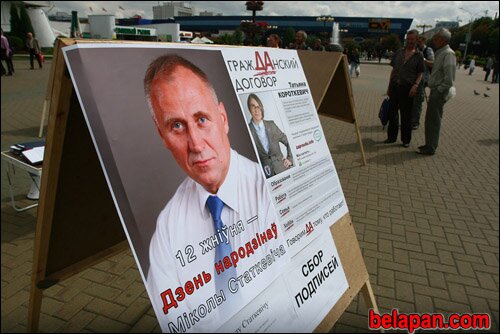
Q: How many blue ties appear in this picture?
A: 1